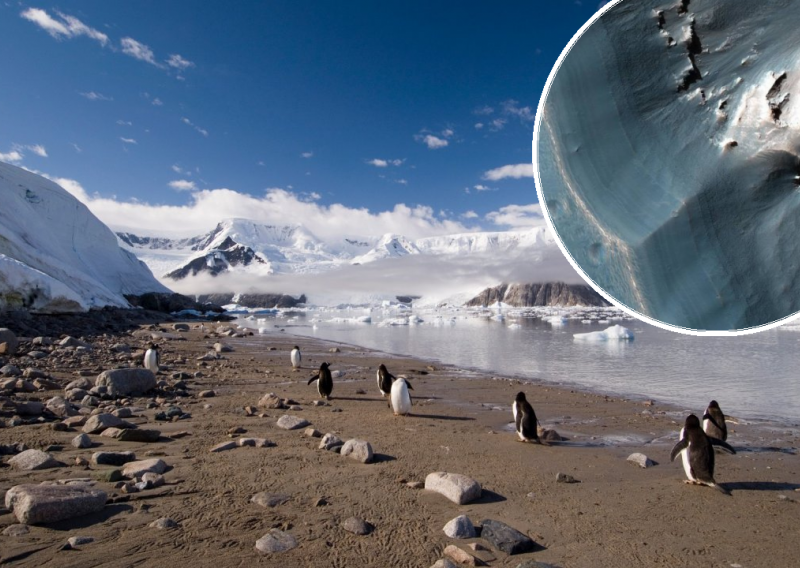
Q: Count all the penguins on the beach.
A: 8